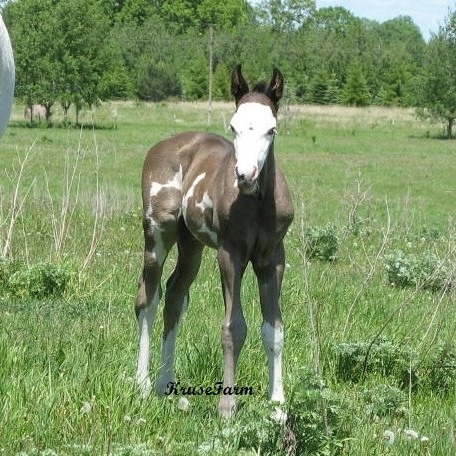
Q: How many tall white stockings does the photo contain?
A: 3